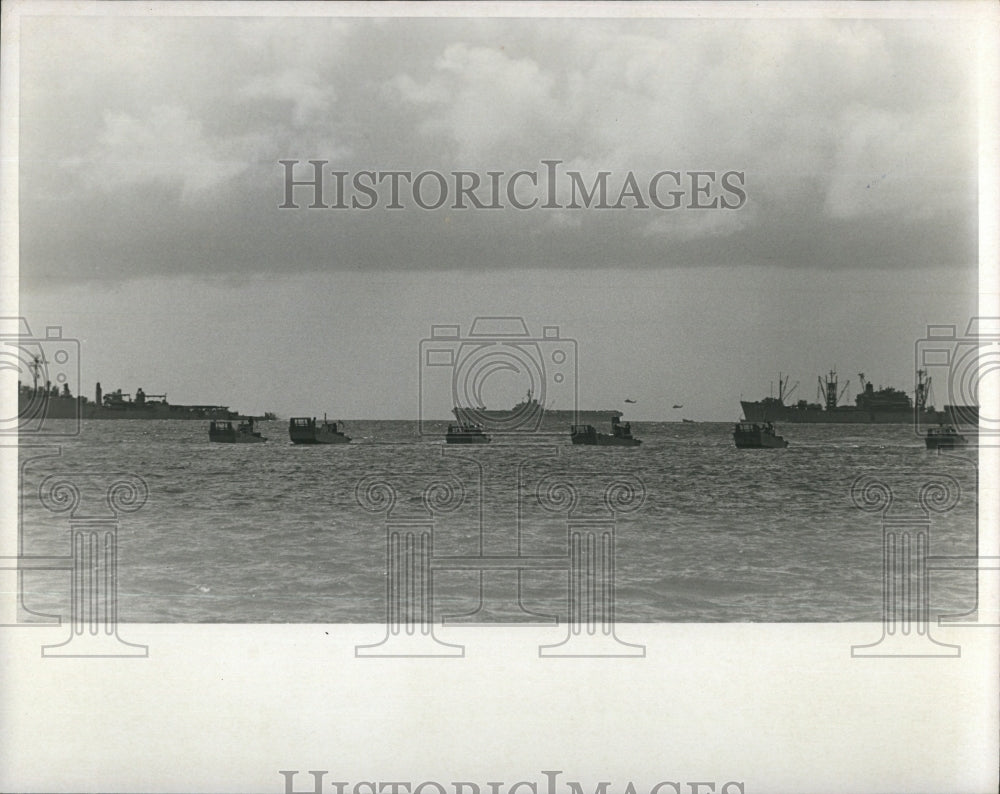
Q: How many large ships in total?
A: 3